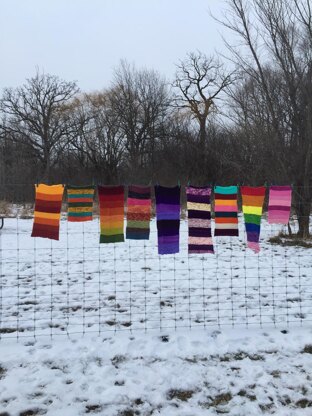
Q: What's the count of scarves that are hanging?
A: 9